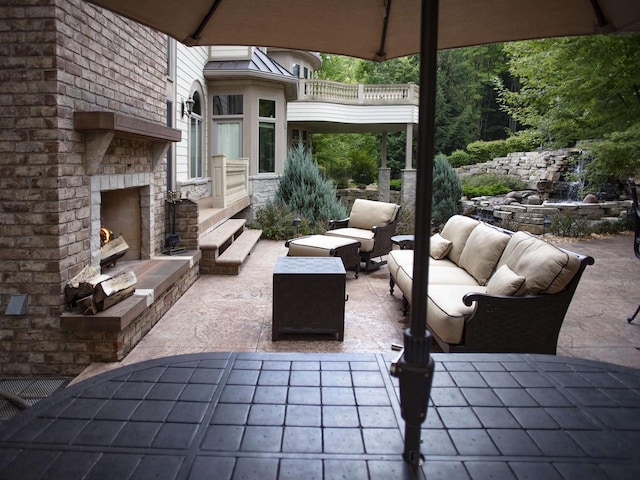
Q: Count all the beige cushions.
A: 11